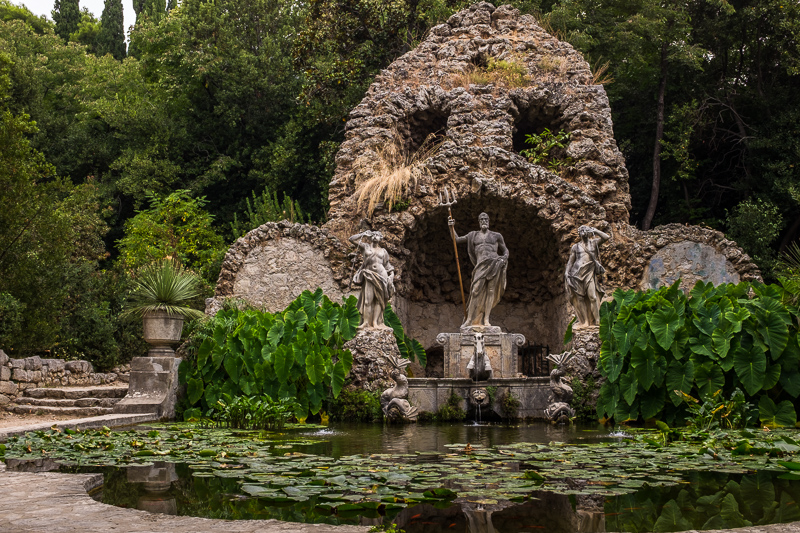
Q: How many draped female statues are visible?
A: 2